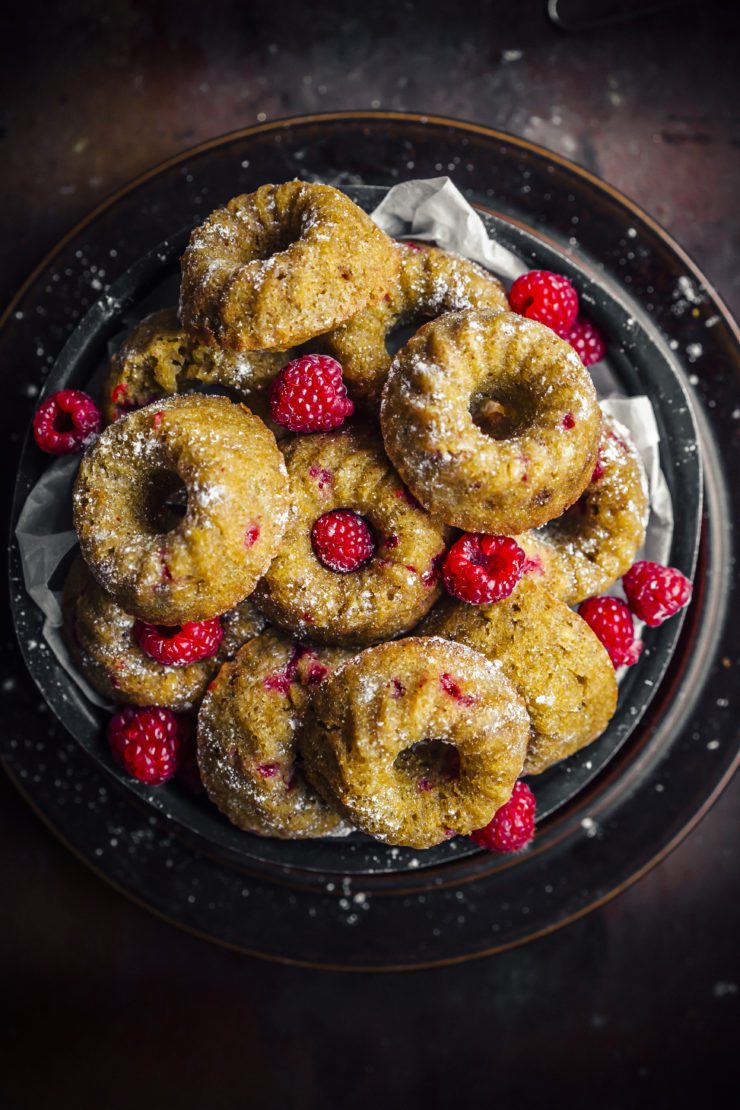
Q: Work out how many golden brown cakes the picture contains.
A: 11